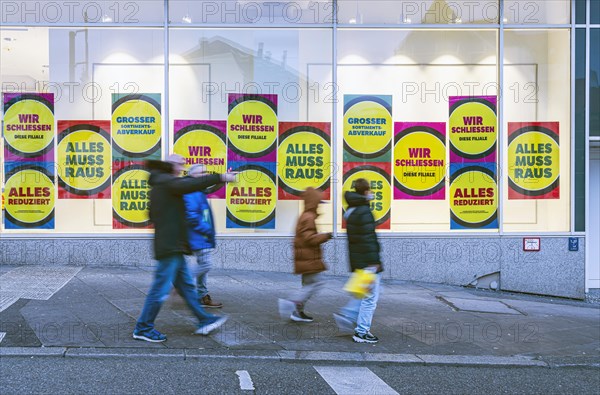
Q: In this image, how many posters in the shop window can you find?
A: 15